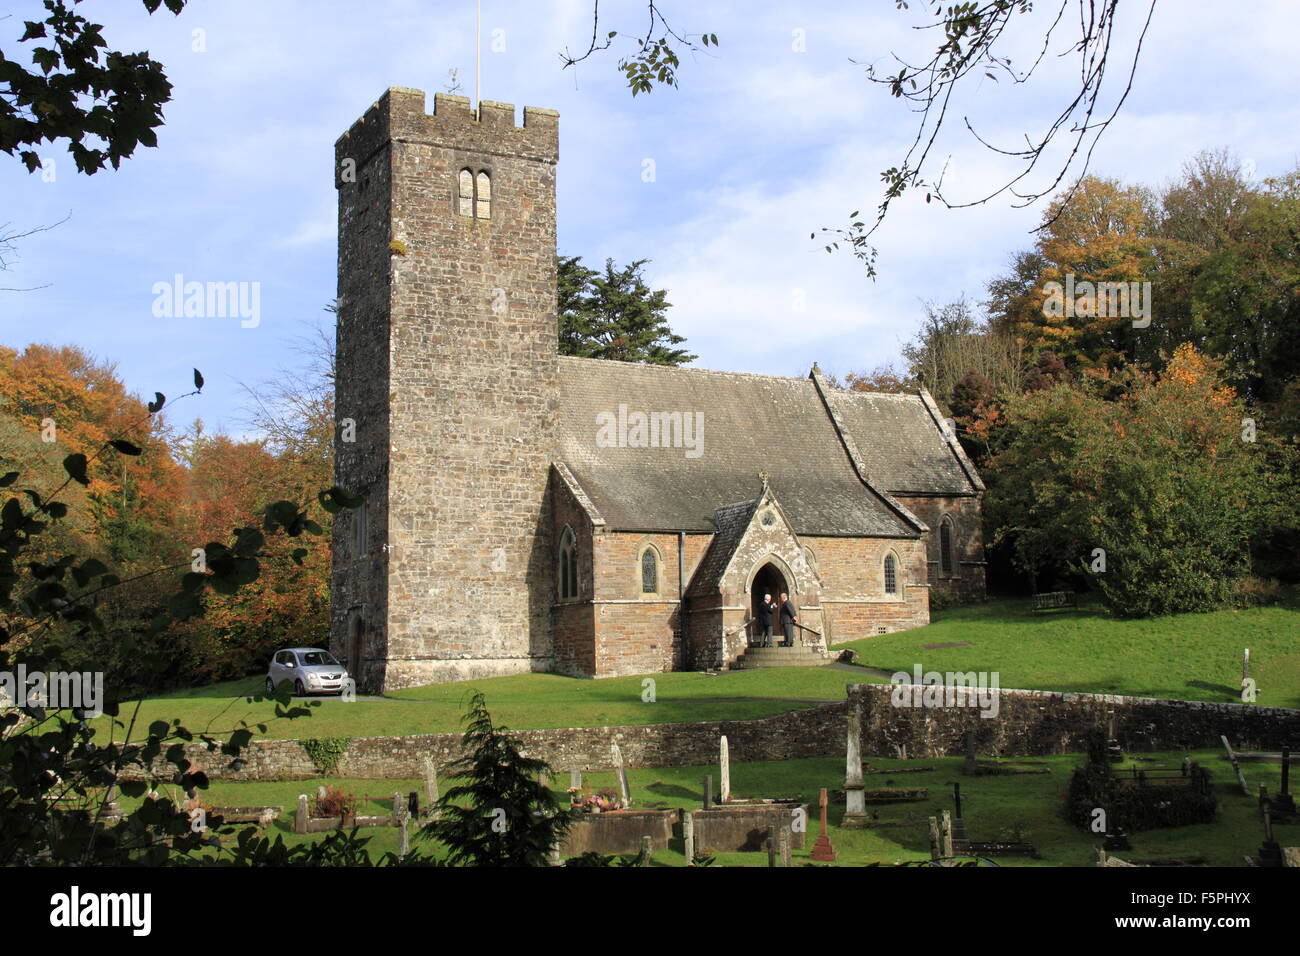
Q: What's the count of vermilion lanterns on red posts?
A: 0